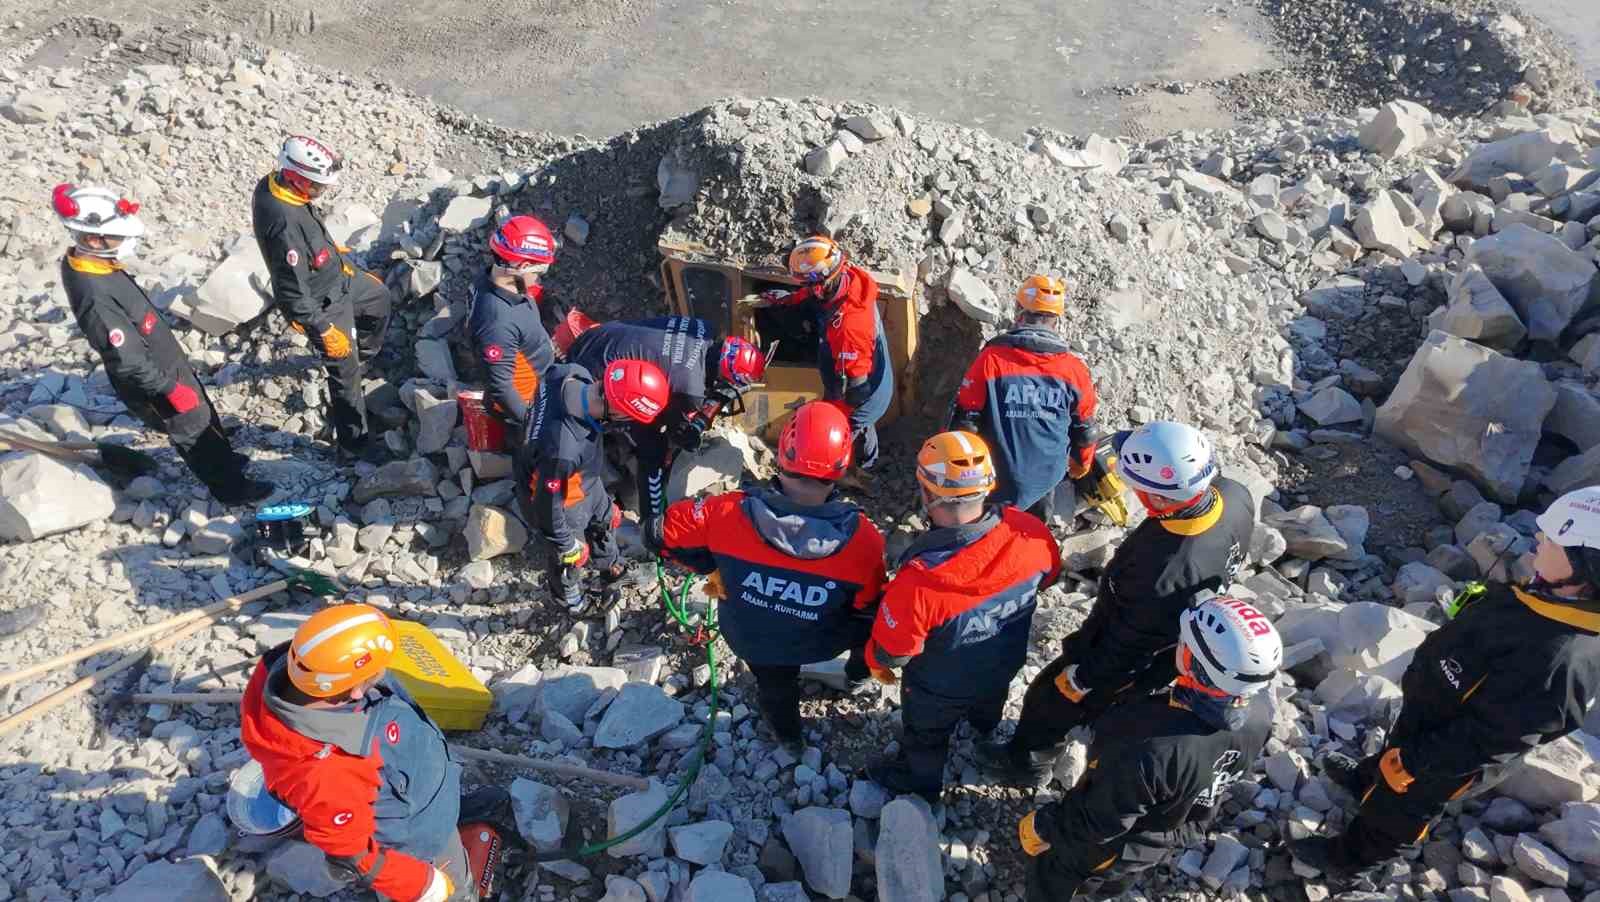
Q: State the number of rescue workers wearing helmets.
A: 13